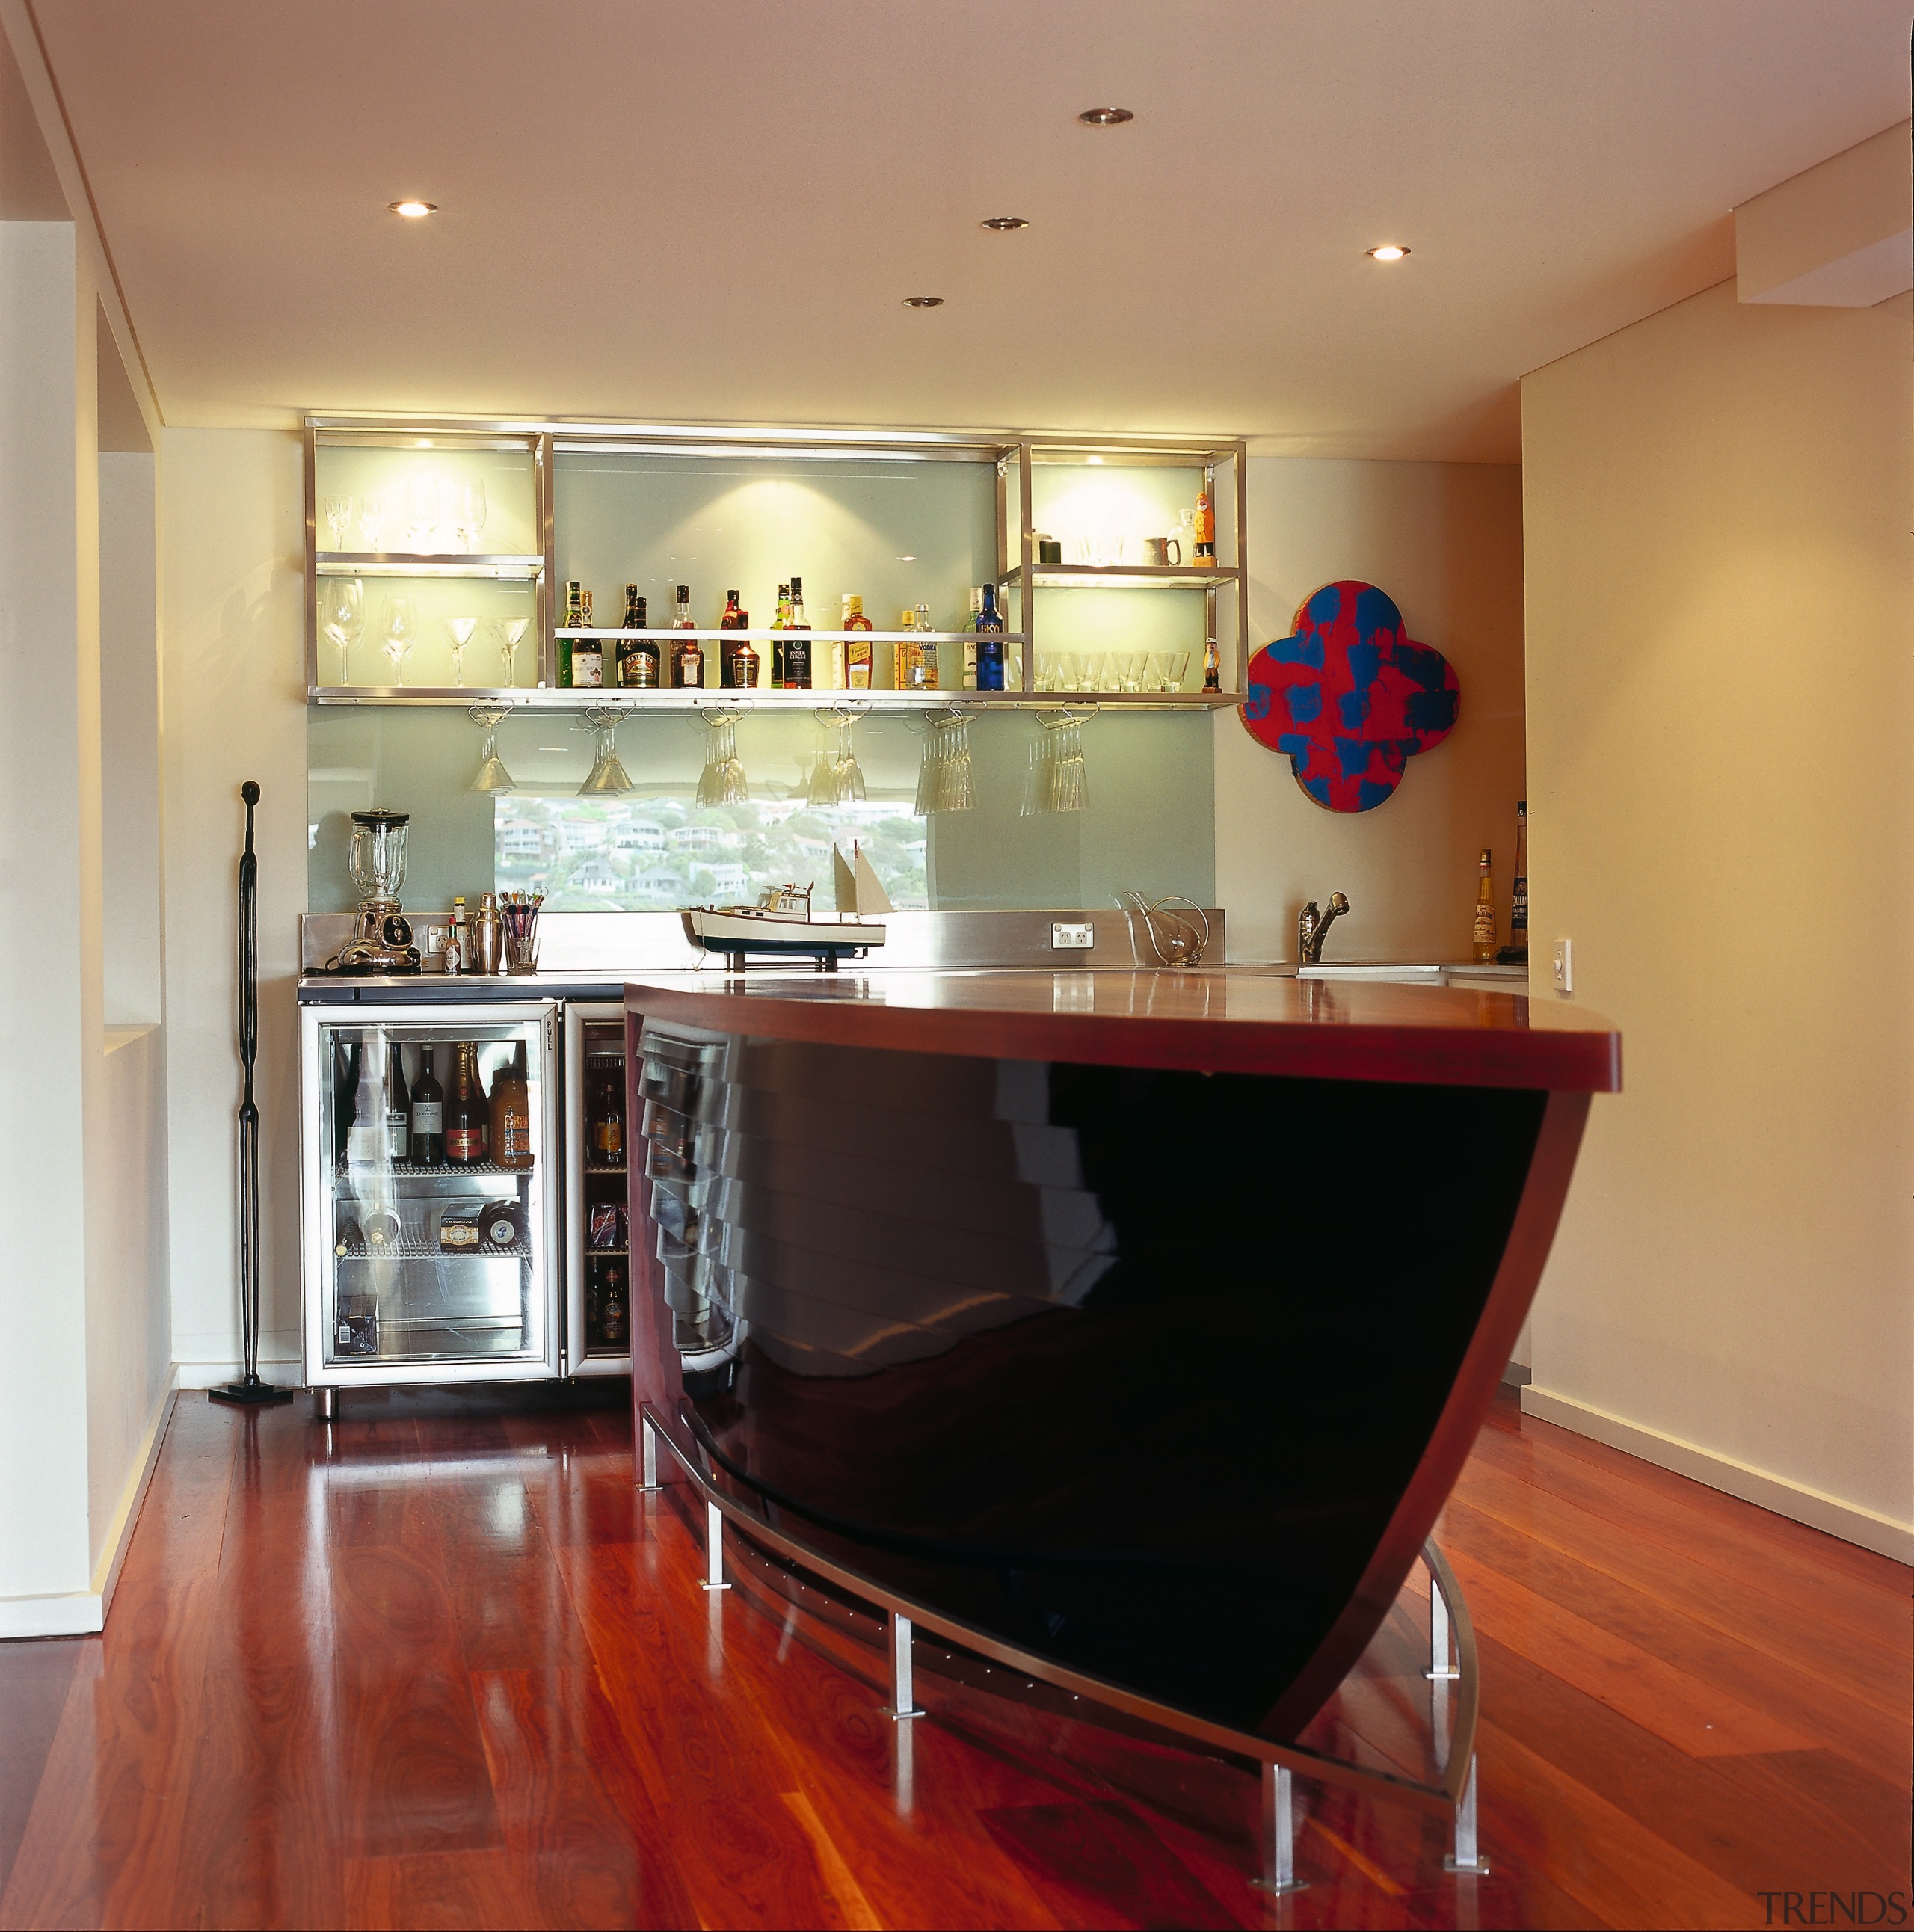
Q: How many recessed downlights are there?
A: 5